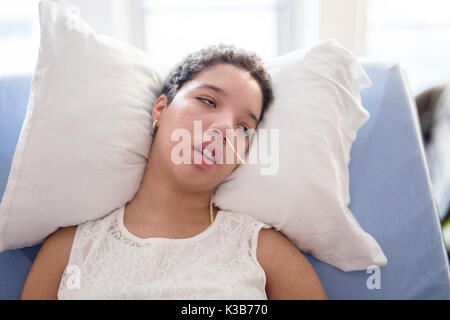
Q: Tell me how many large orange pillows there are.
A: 0